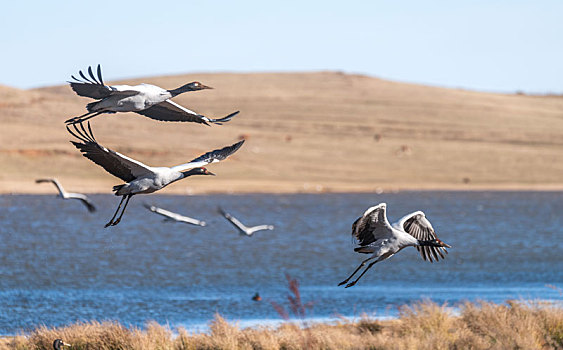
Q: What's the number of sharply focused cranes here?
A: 3